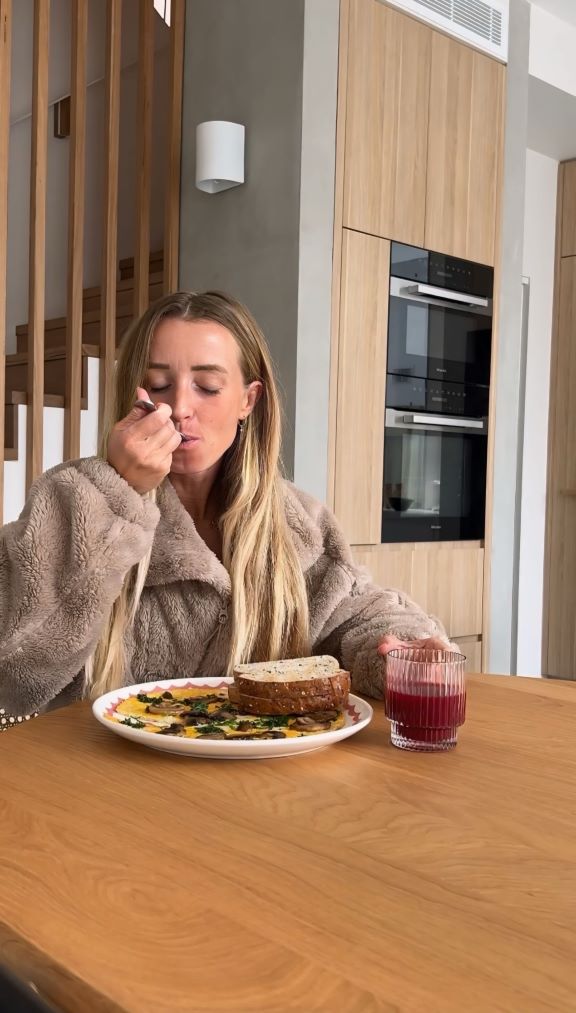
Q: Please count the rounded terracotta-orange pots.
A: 0